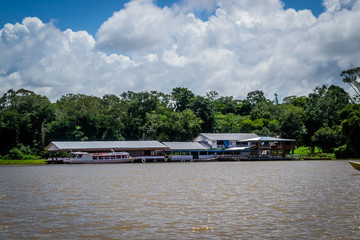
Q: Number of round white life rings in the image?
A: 2